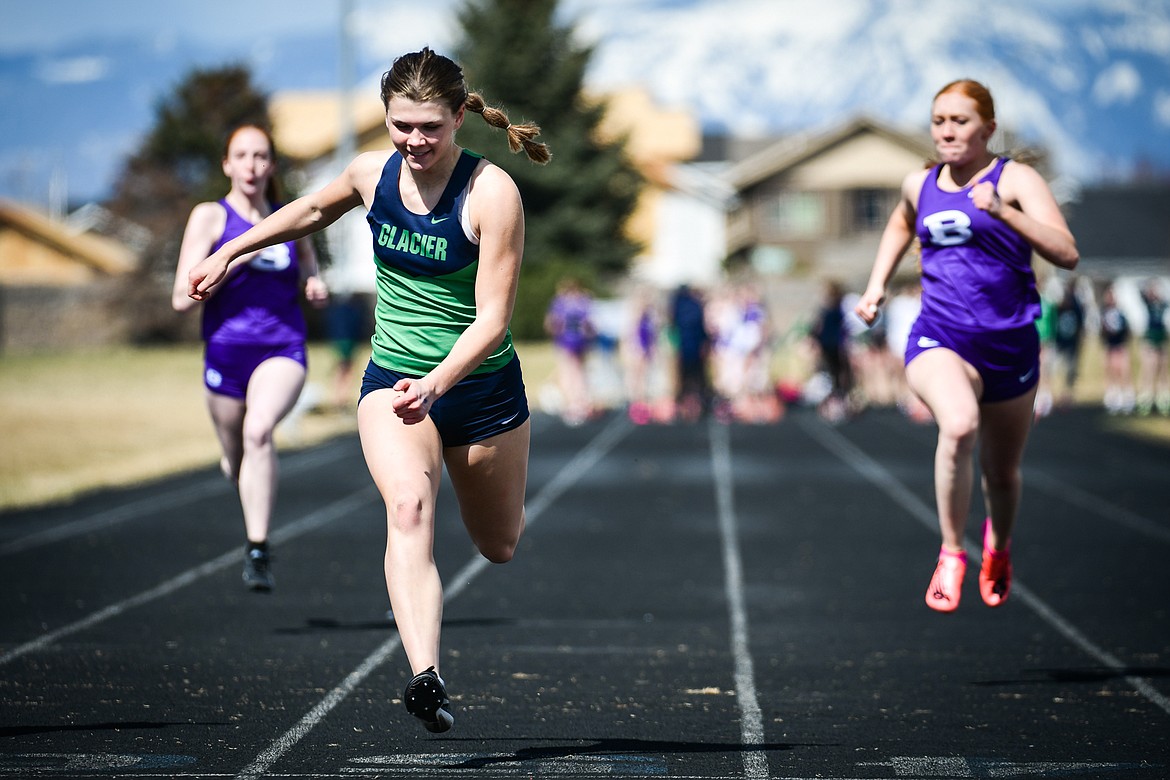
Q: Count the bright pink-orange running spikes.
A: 2